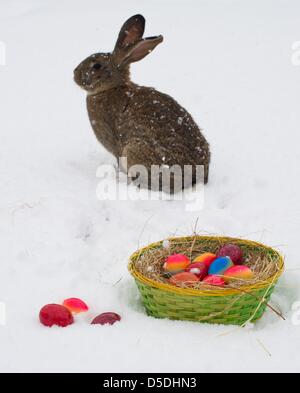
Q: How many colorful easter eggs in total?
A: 11